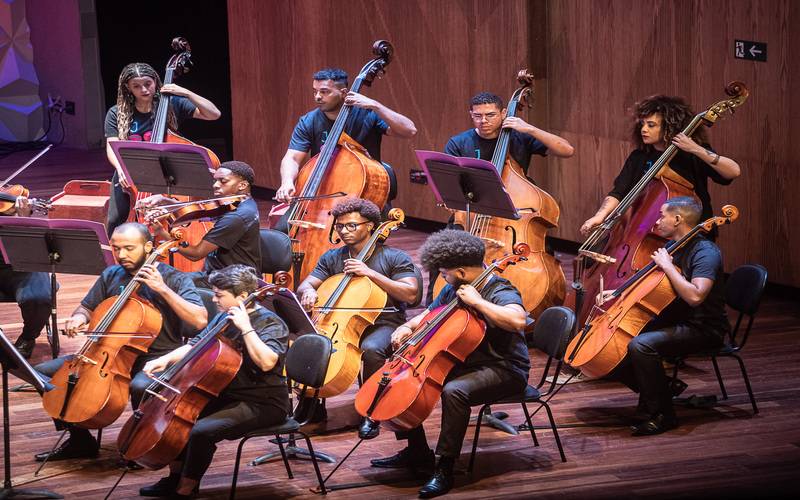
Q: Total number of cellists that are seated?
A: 5